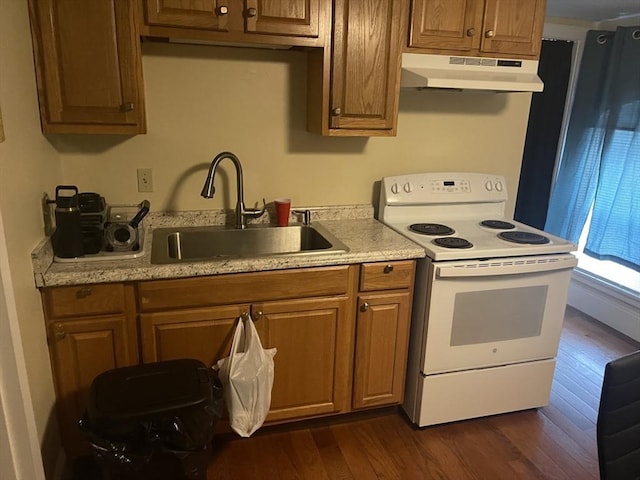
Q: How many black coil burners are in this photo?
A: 4